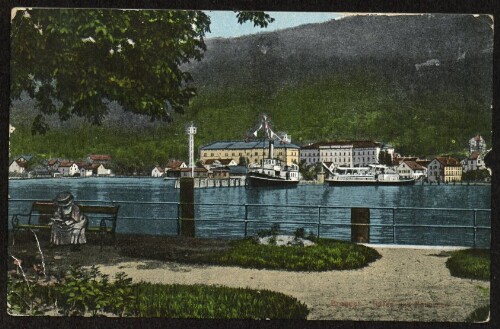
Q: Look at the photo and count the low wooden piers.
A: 1